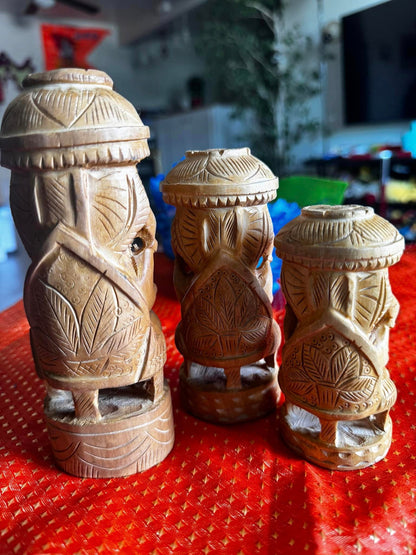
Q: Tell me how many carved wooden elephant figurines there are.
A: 3